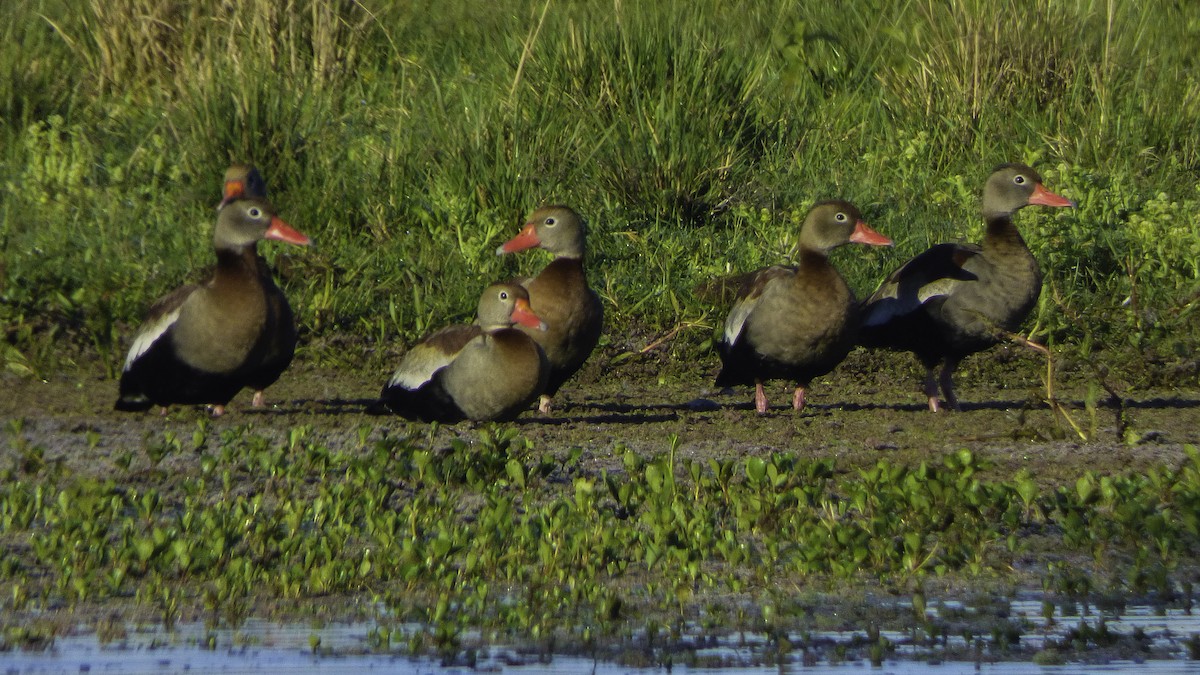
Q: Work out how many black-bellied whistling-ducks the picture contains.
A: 6